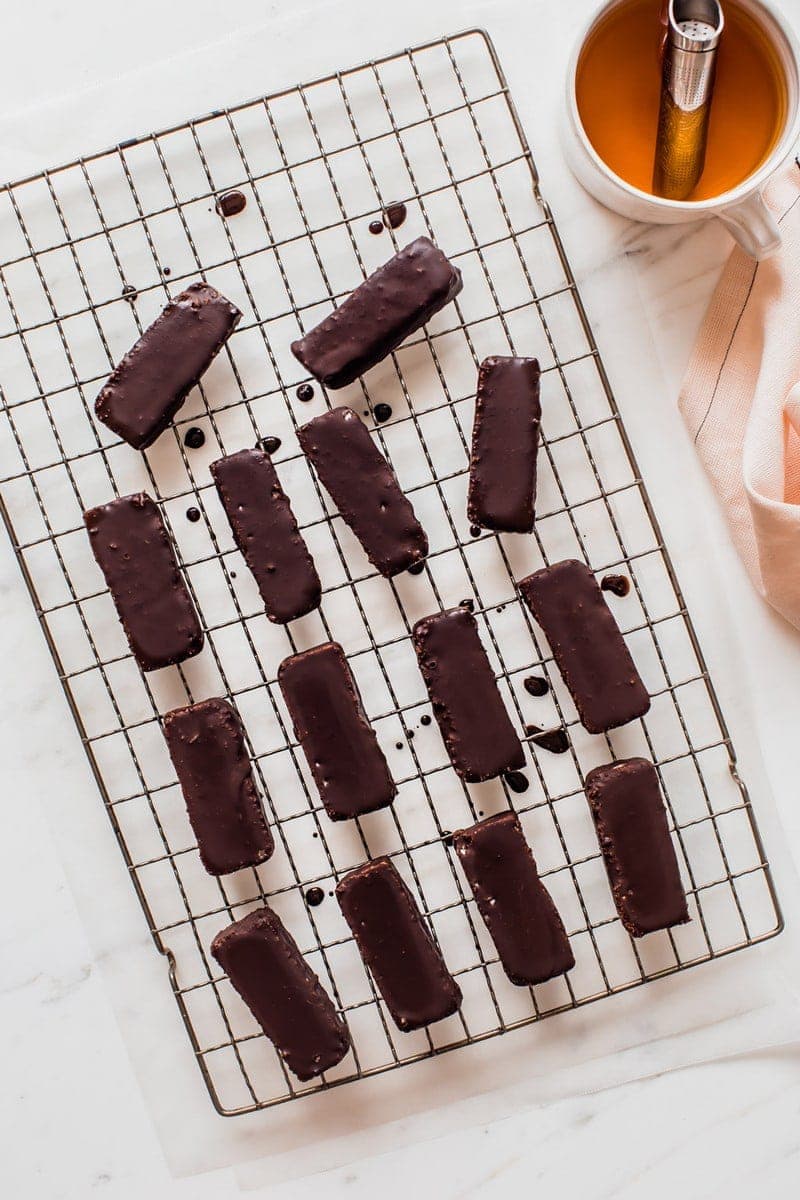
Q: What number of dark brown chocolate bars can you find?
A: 14